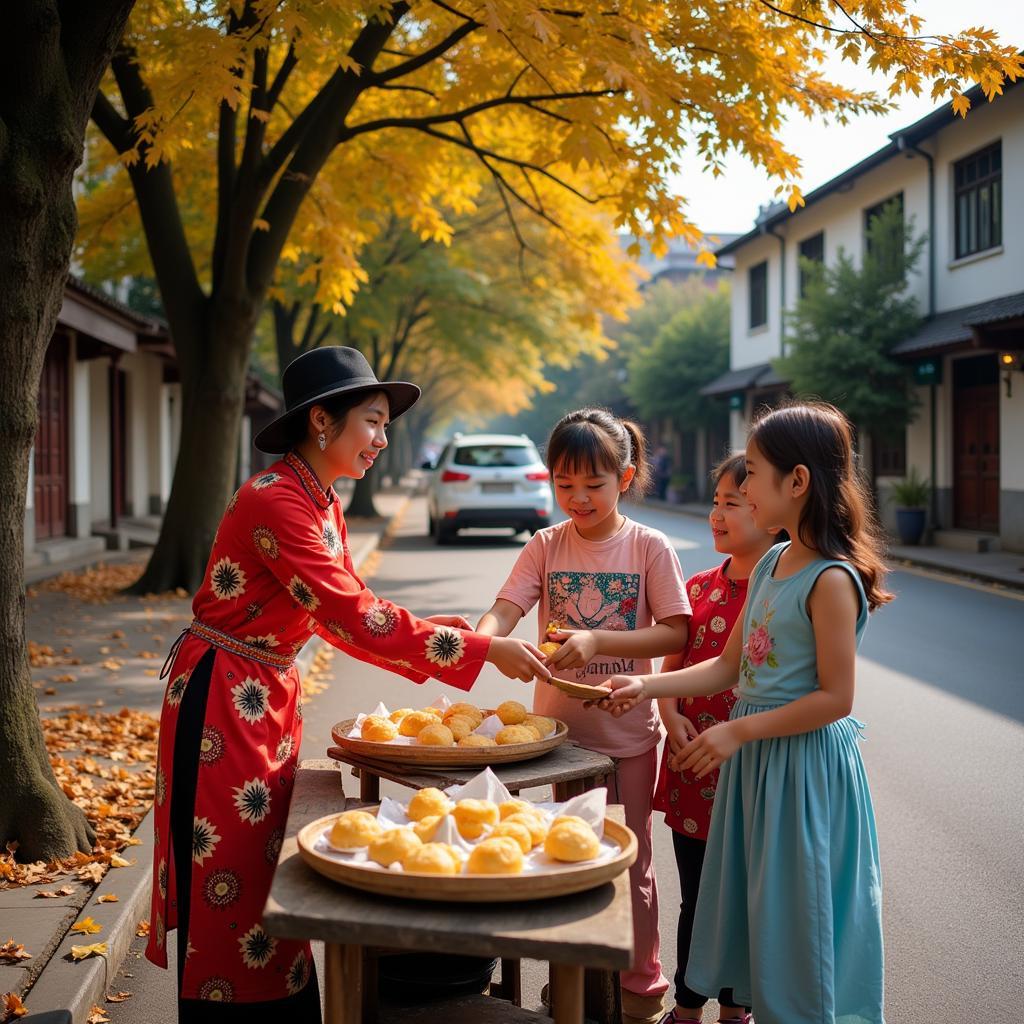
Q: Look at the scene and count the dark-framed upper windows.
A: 4